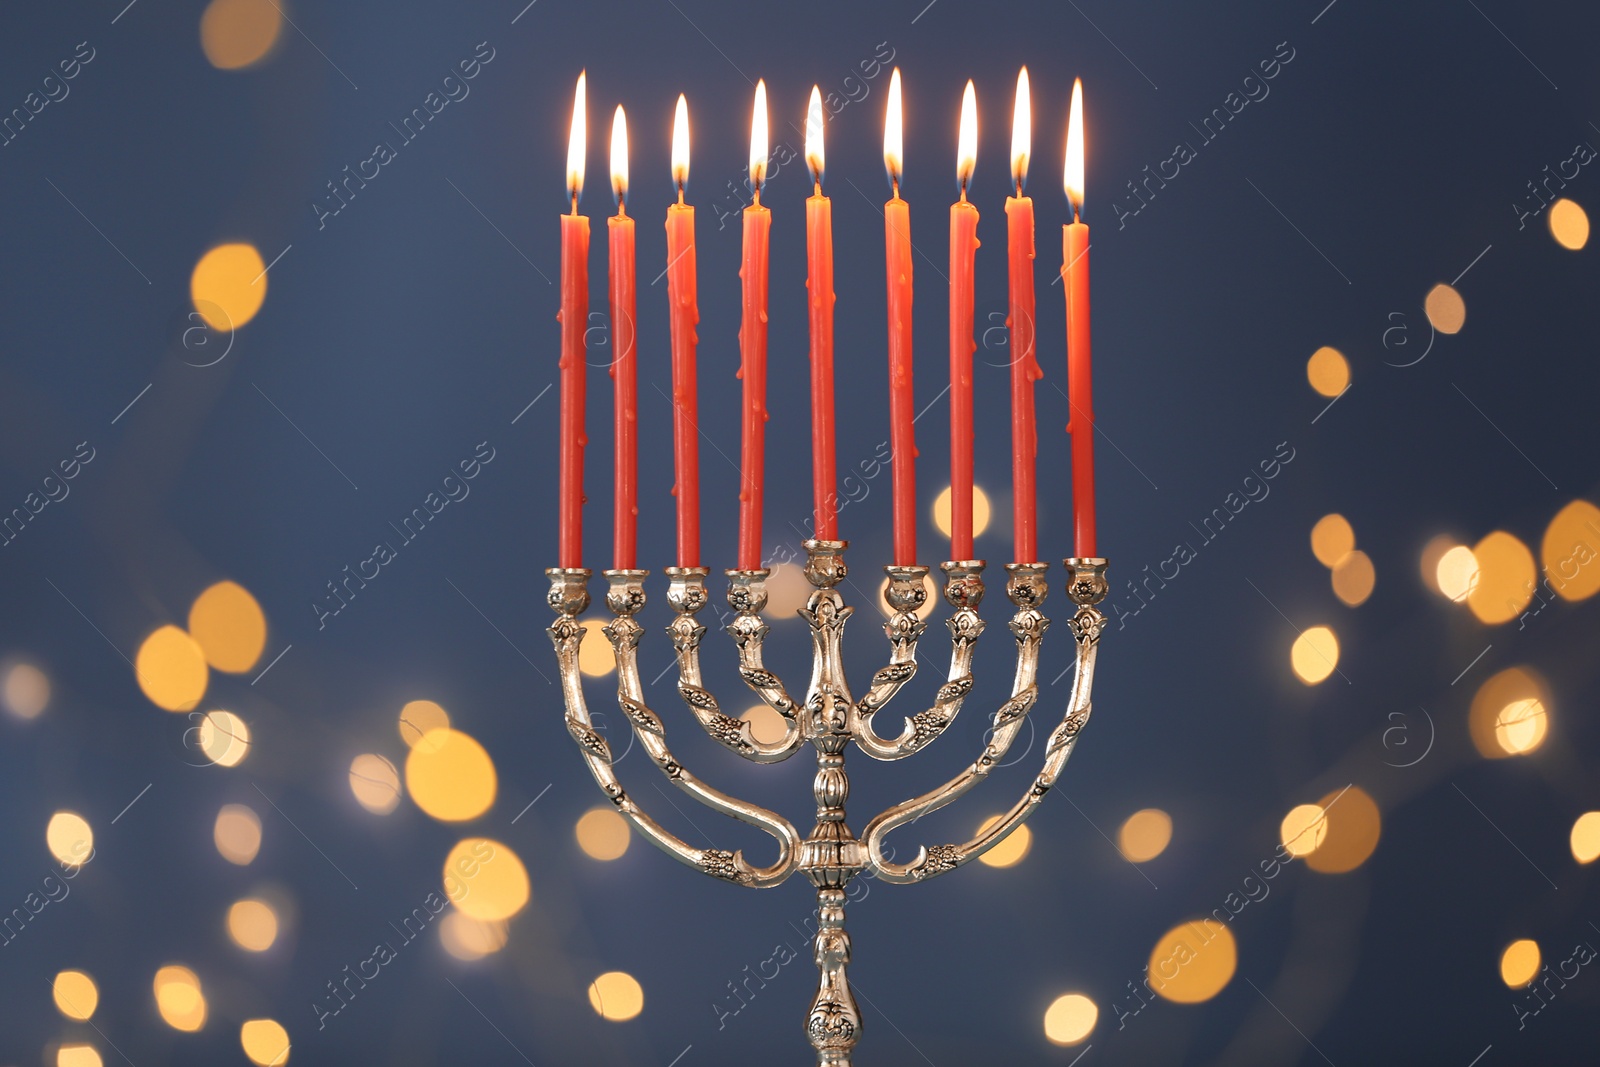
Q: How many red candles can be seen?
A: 9